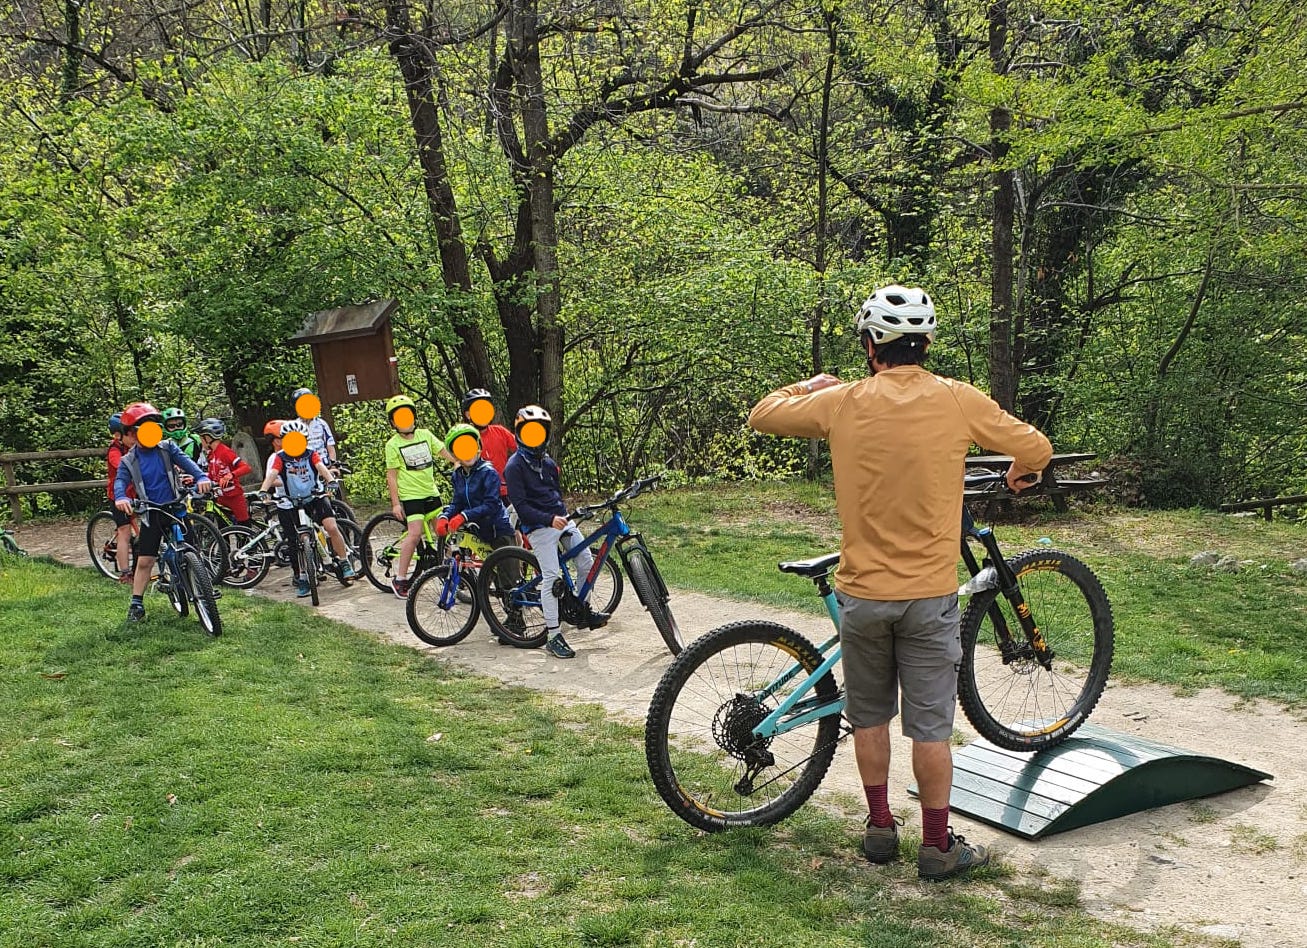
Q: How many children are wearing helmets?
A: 11